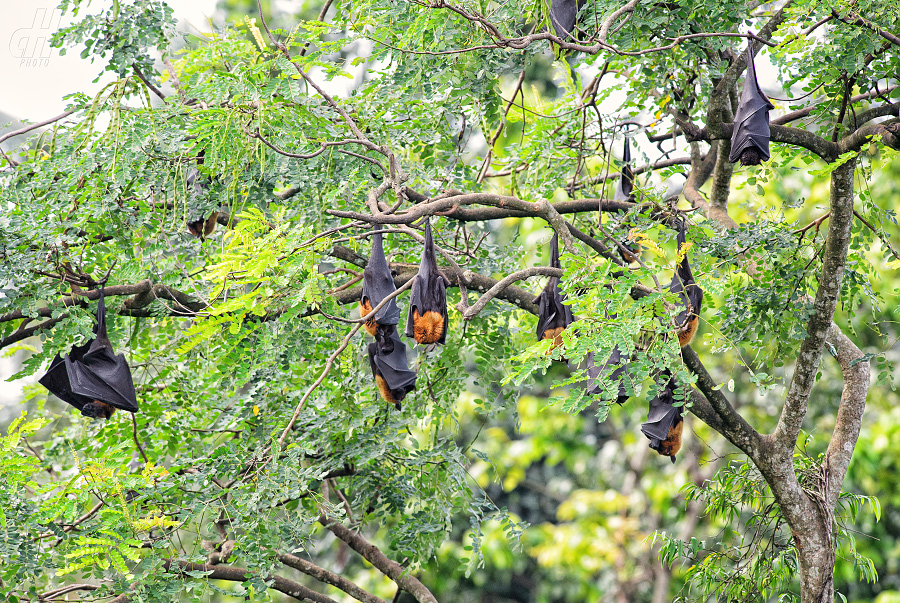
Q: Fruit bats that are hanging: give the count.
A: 12